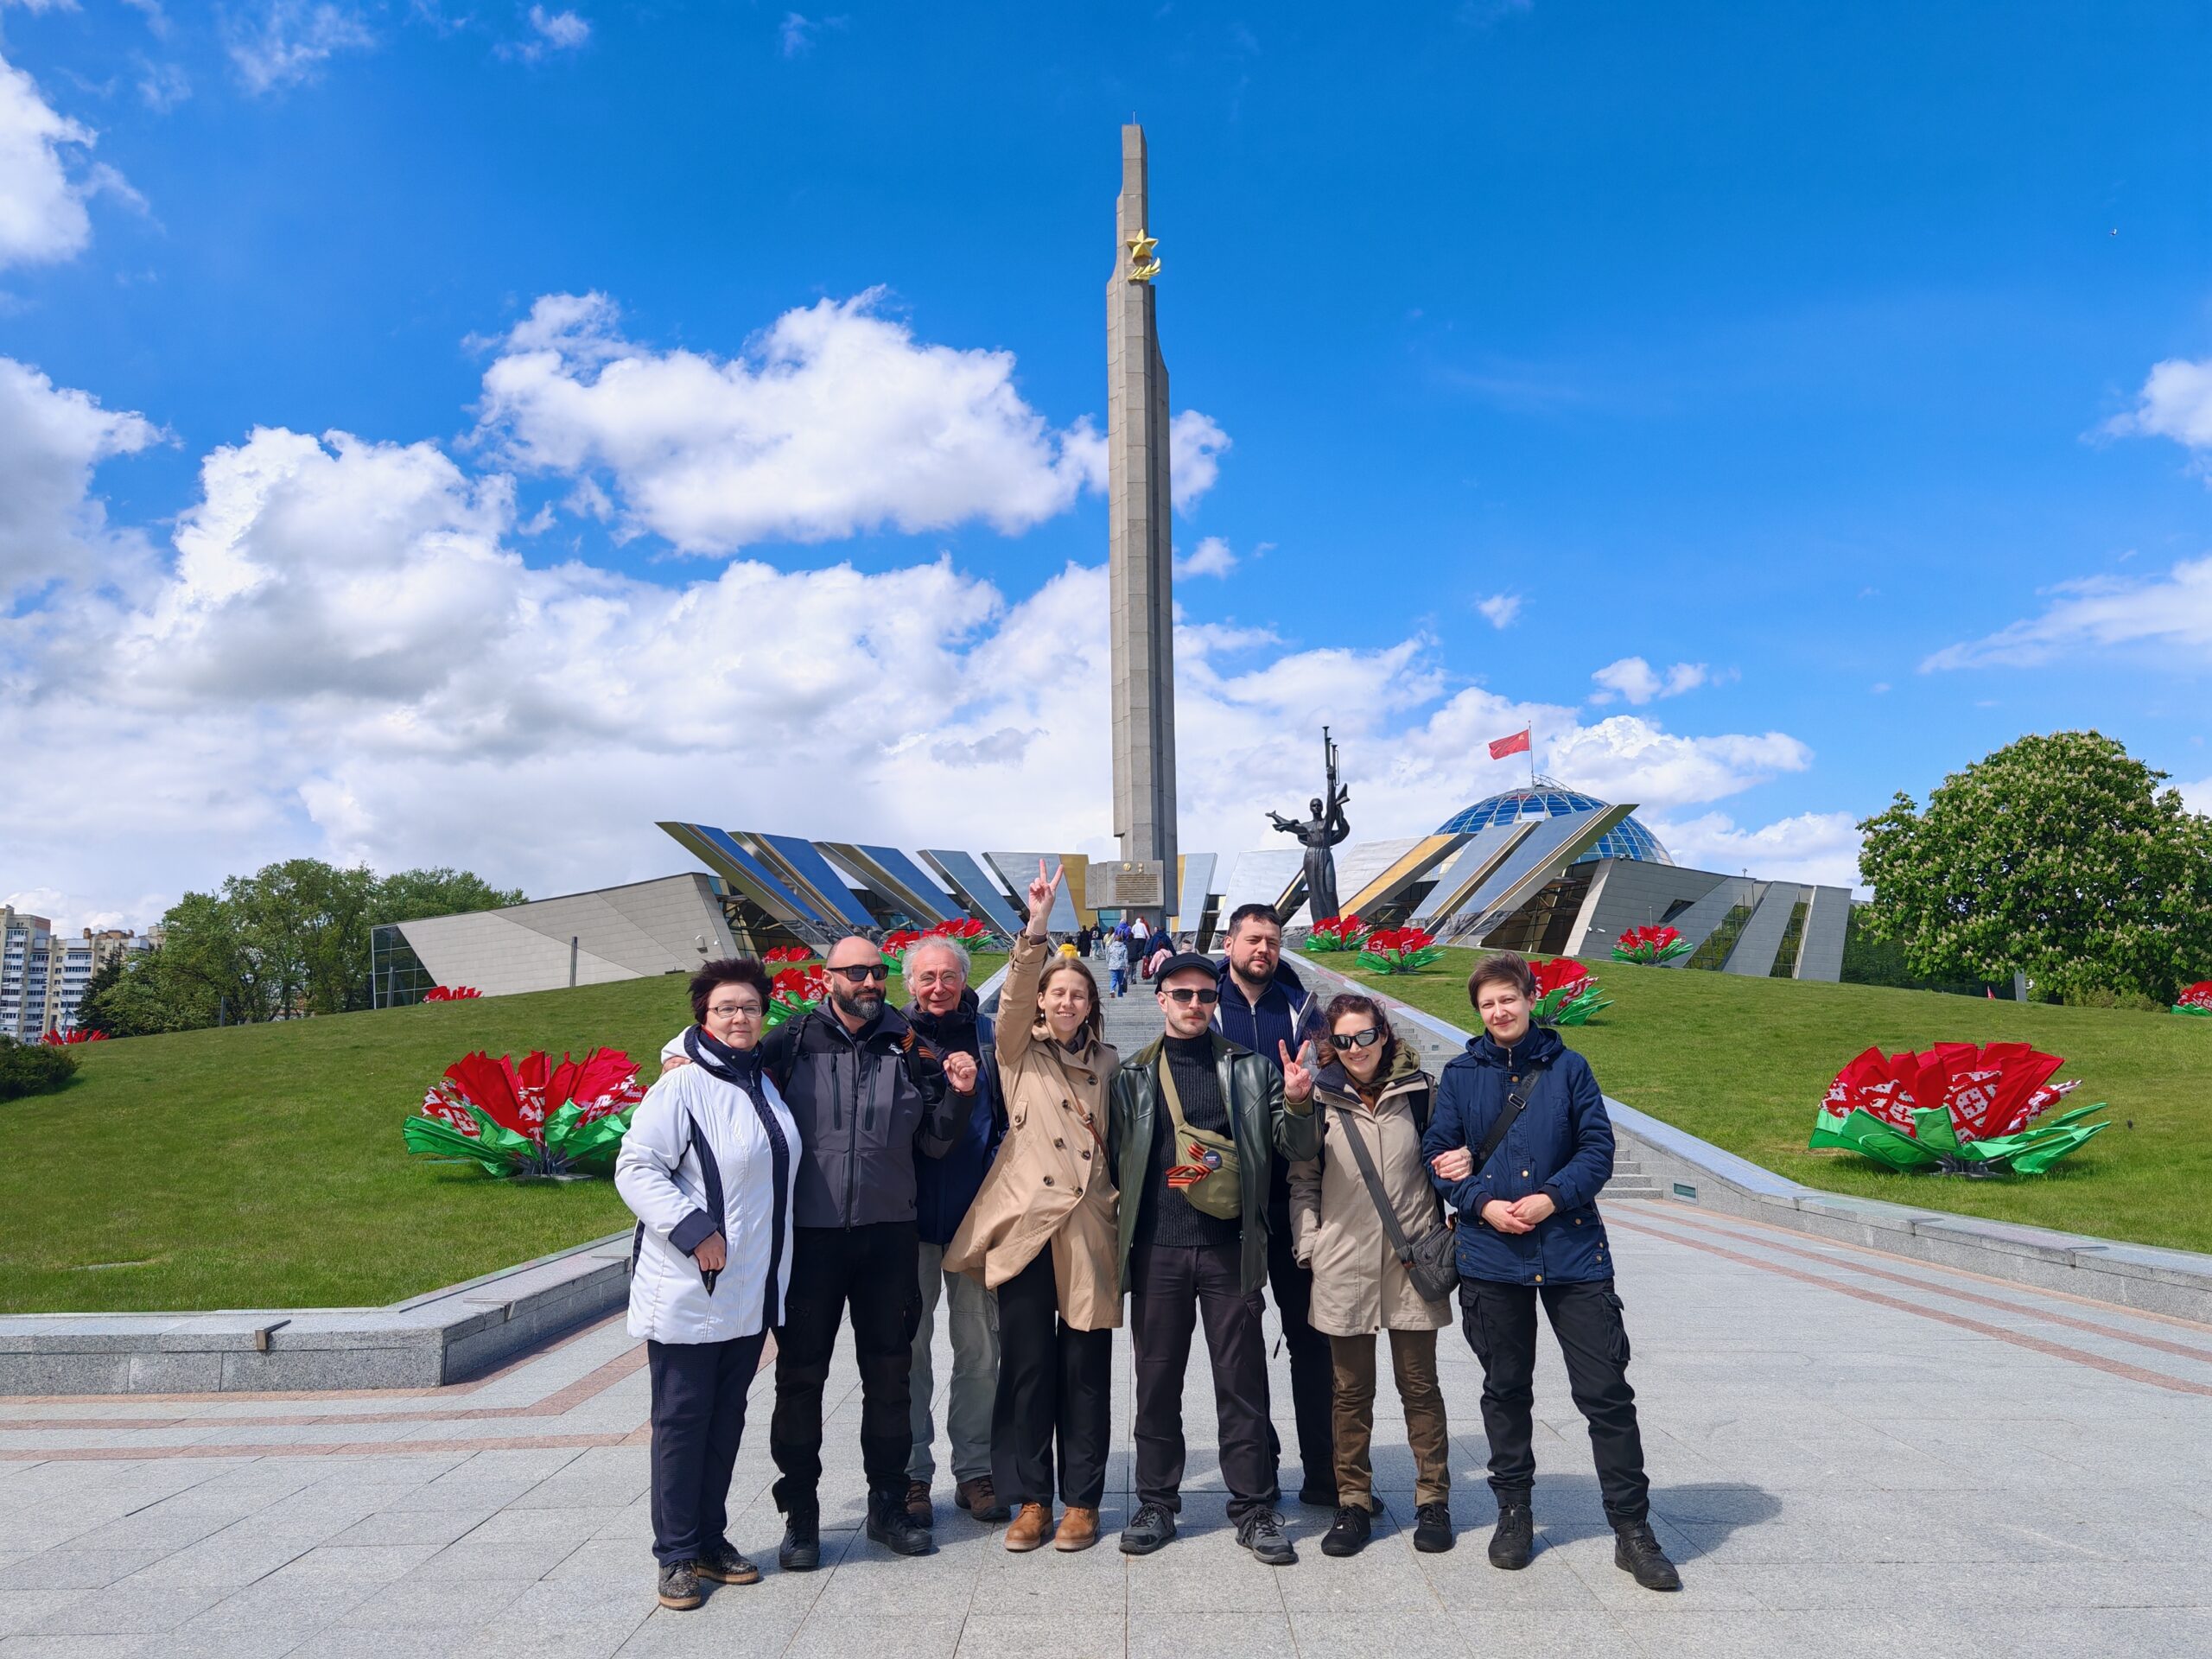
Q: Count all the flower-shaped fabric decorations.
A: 13